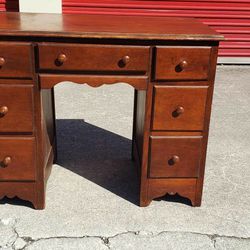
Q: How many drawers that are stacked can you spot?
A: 6